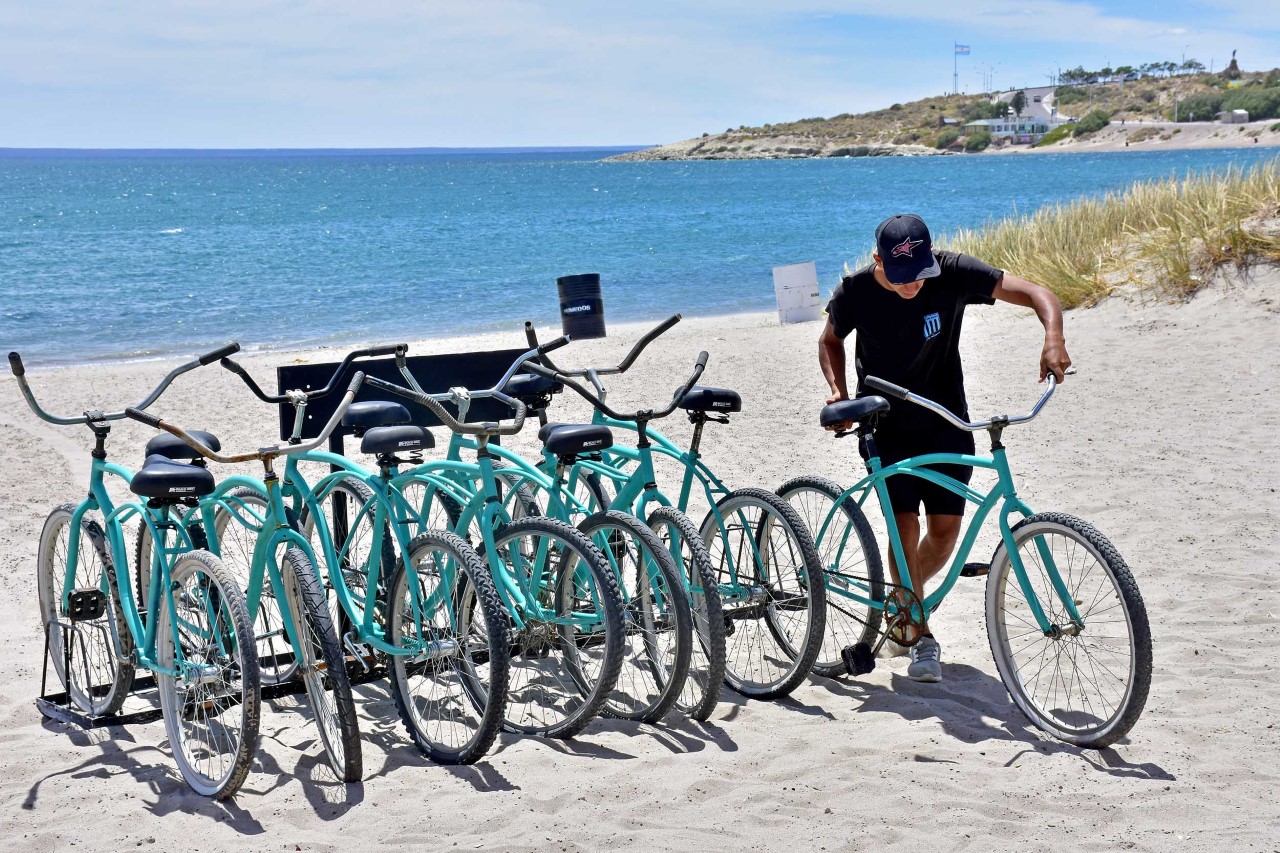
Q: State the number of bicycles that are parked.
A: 7